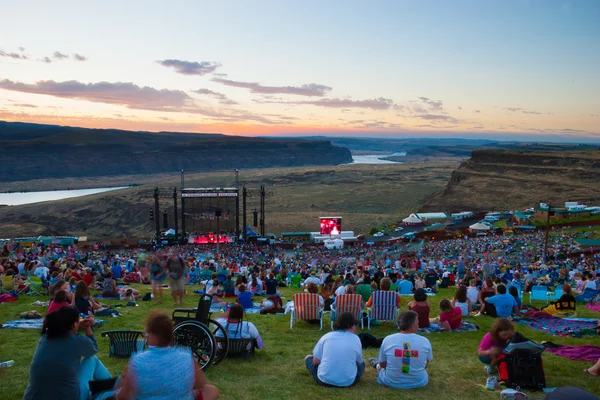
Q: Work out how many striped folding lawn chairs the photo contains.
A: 3